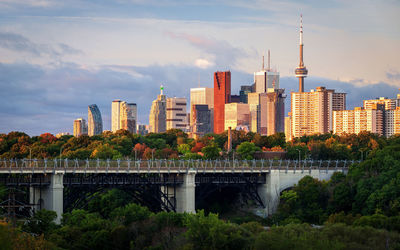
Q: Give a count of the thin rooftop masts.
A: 2